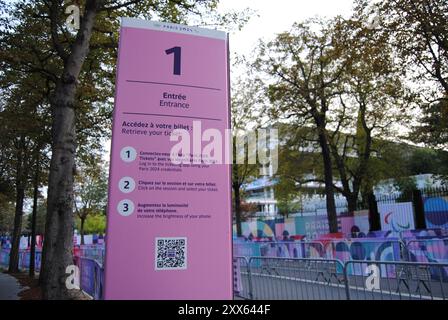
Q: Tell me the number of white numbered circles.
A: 3